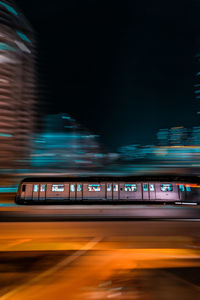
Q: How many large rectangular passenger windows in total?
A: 4